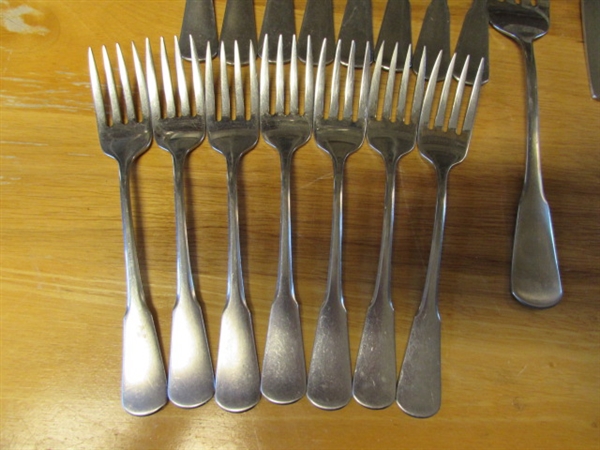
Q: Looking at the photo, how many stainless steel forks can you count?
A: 8